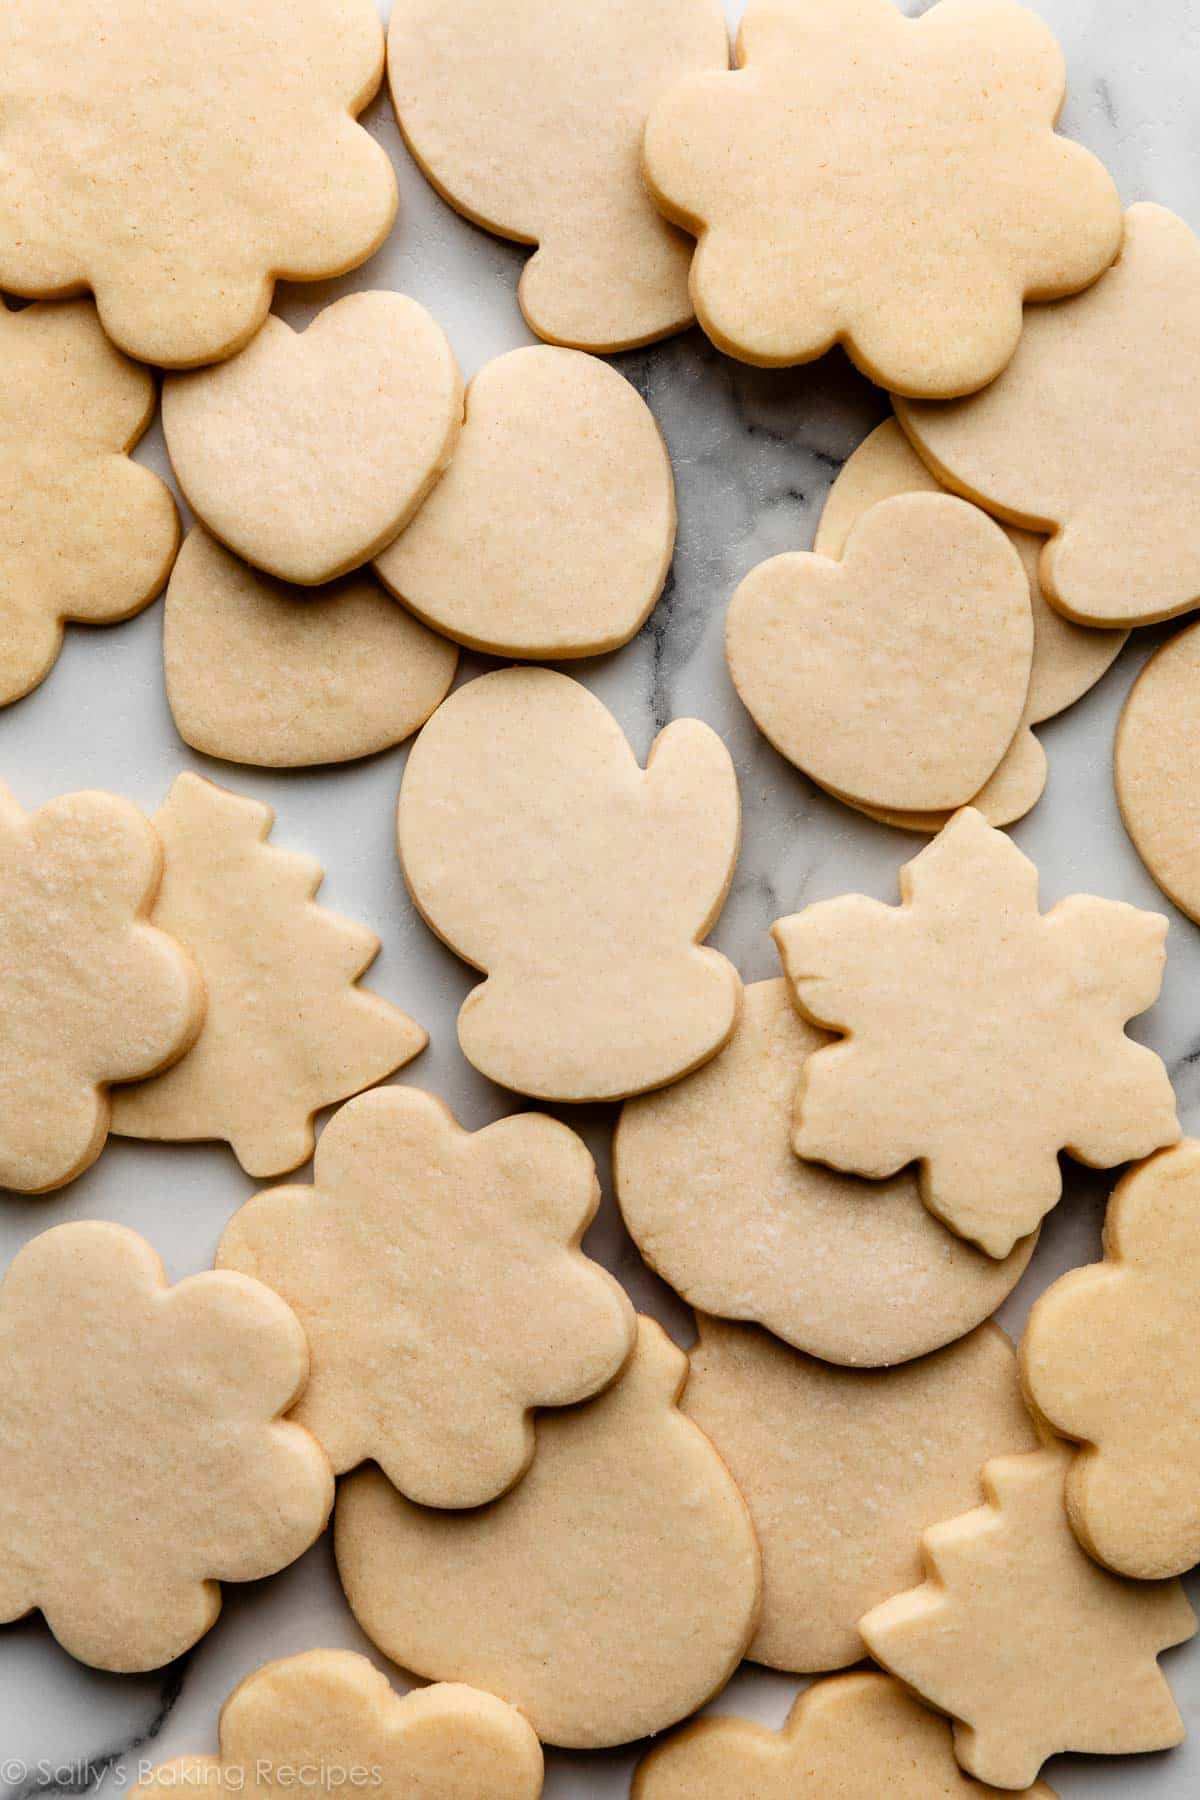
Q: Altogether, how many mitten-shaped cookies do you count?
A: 4